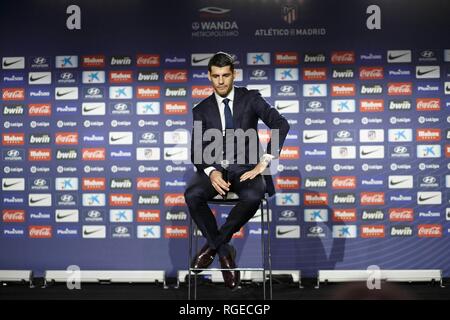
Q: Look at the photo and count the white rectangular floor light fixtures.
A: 4